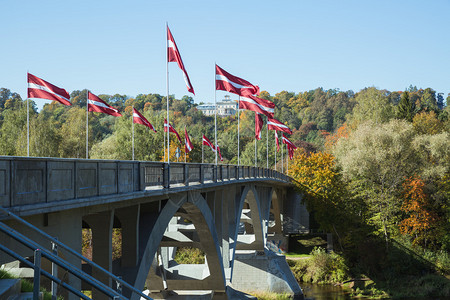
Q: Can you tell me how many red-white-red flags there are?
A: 15